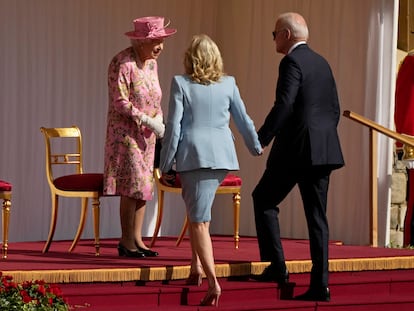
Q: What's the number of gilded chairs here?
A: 3